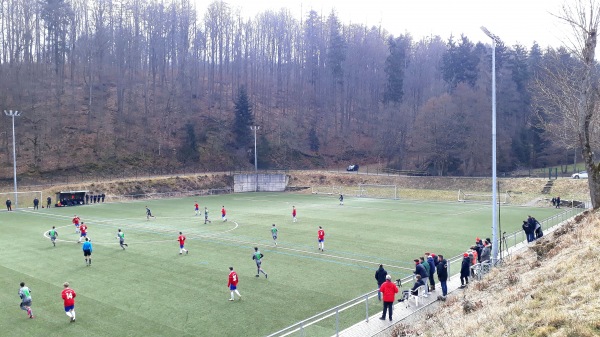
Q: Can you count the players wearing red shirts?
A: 9